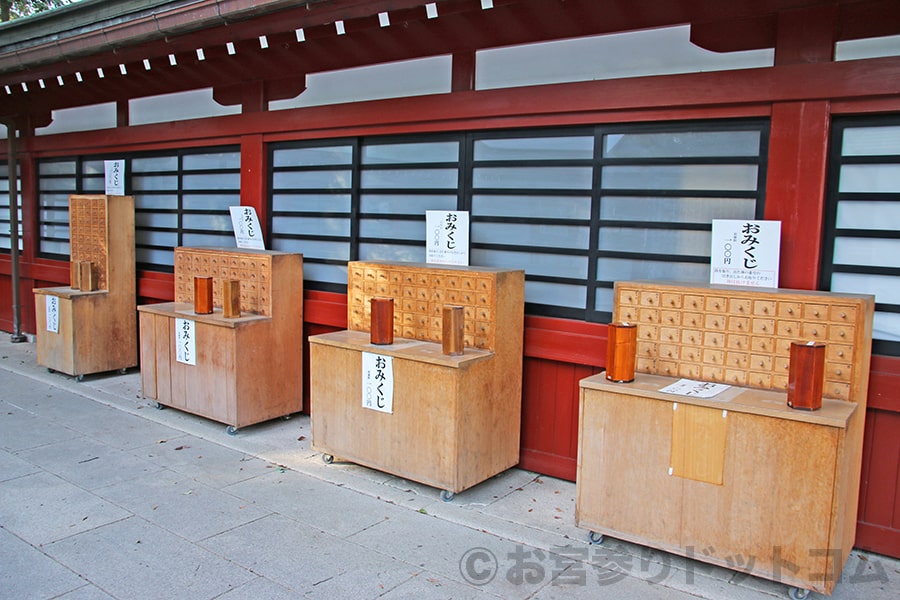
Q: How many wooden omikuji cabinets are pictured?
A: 4